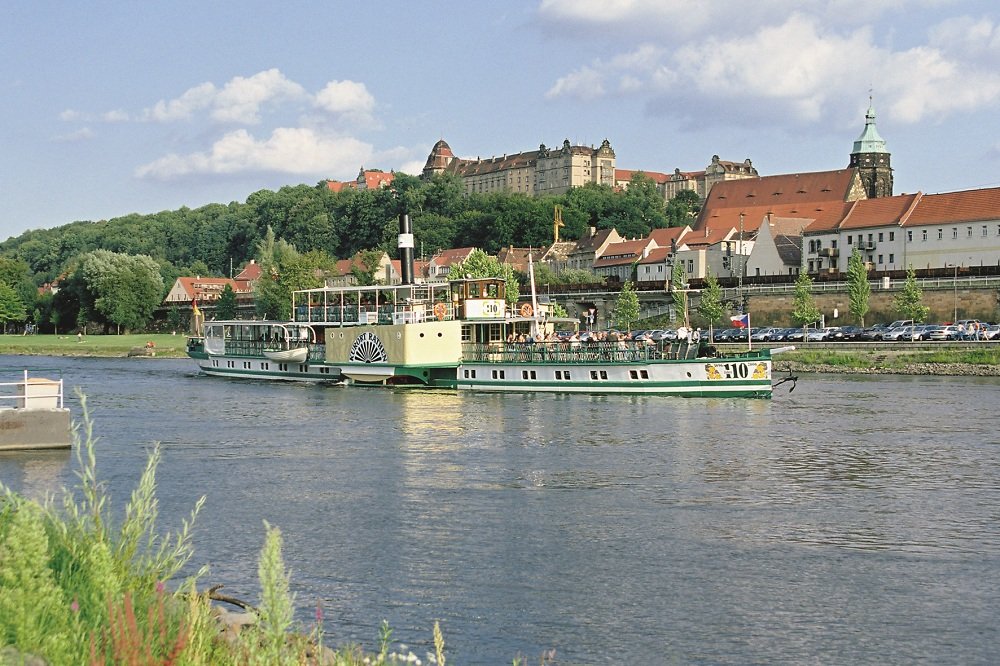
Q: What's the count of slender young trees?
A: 6